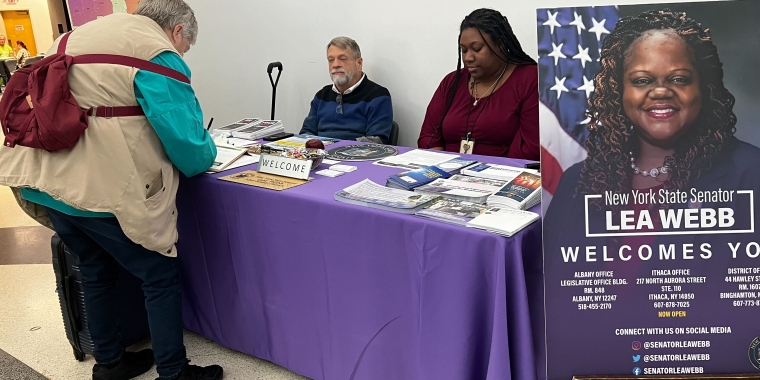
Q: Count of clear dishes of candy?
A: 1